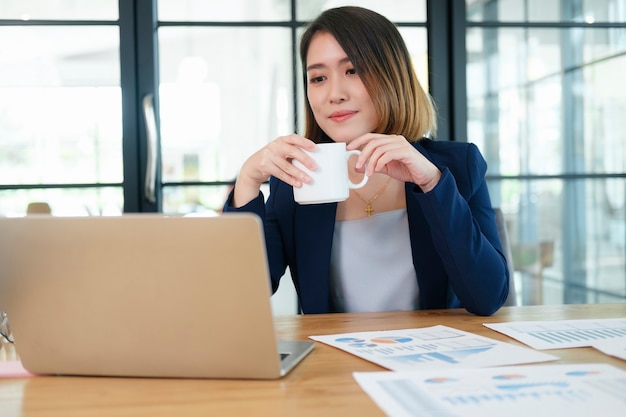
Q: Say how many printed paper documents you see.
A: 4